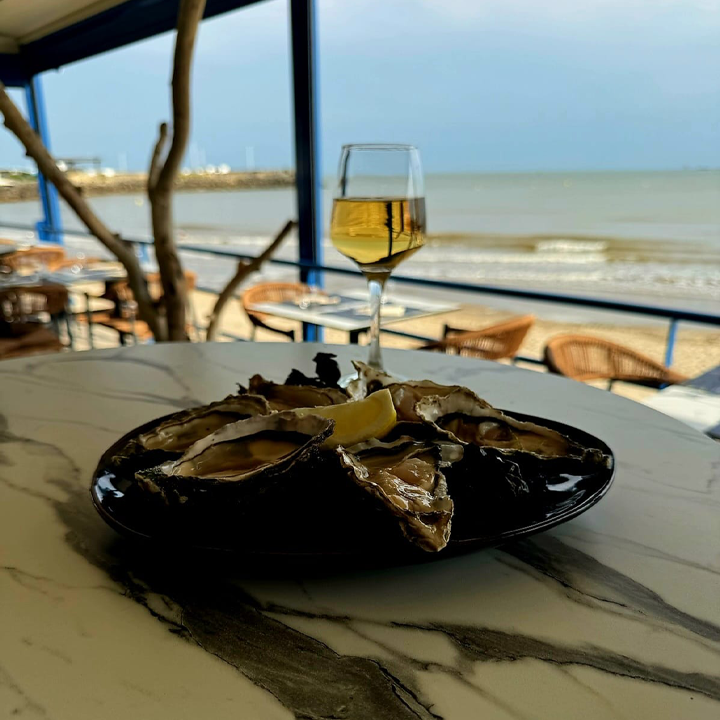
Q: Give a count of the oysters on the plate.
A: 6